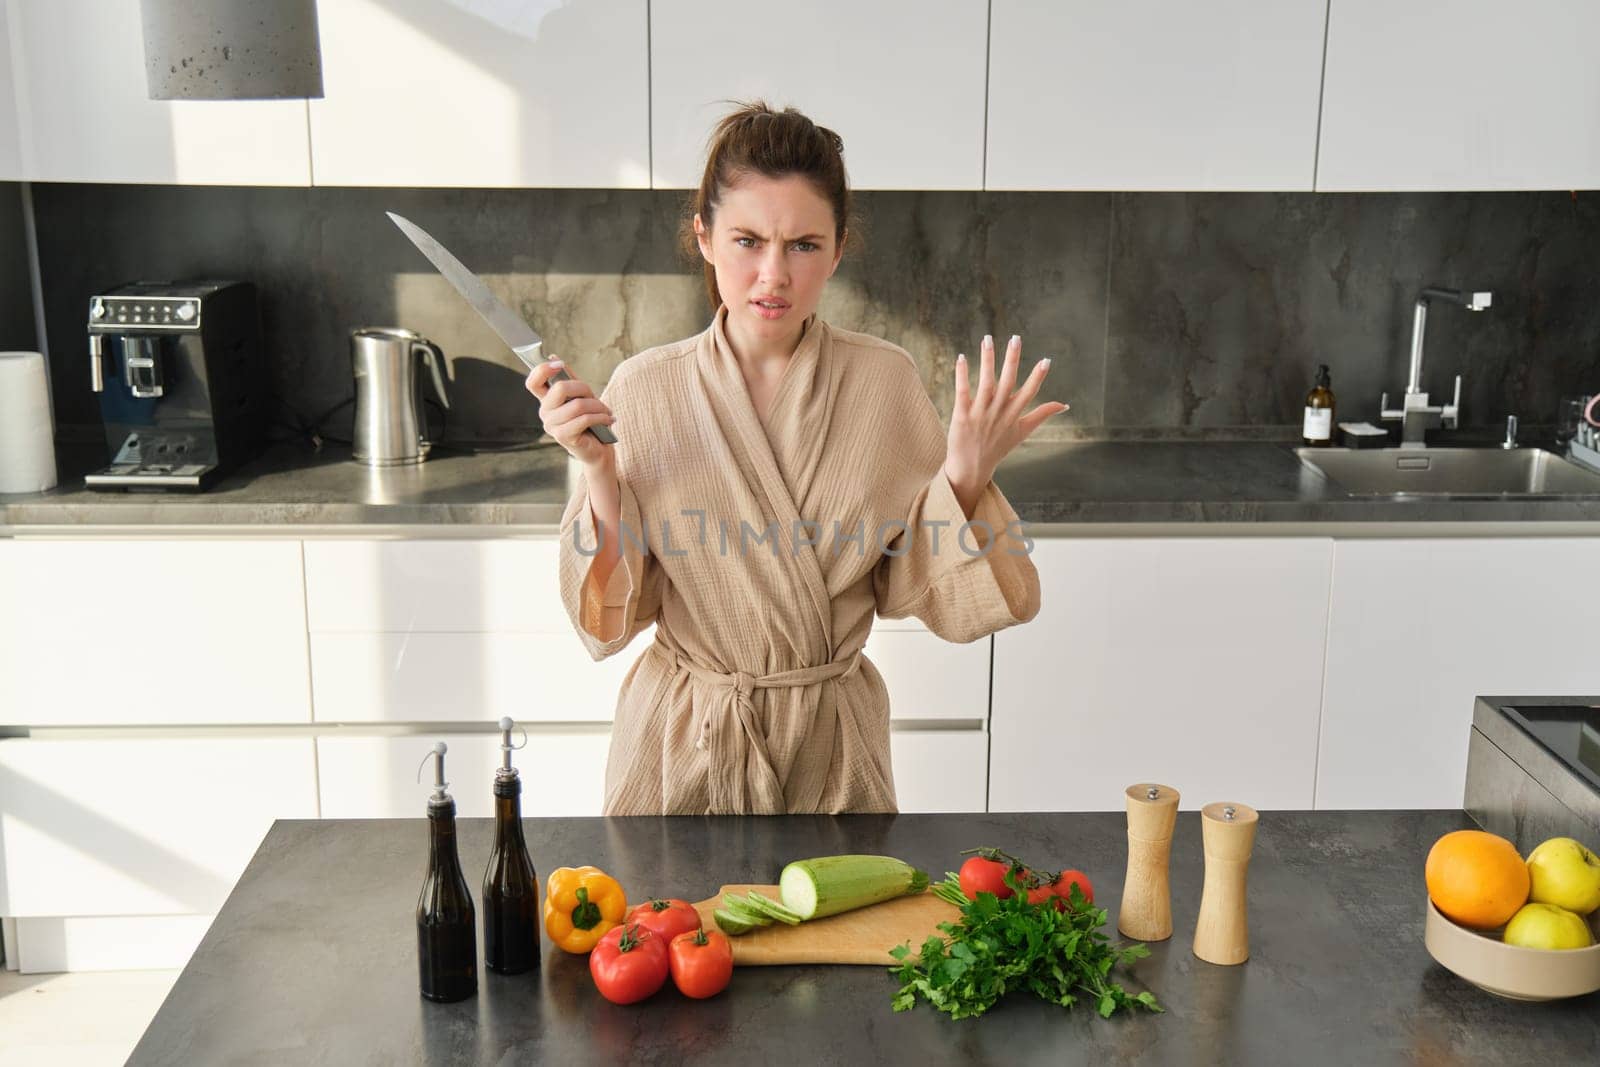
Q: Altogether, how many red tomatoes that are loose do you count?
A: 3